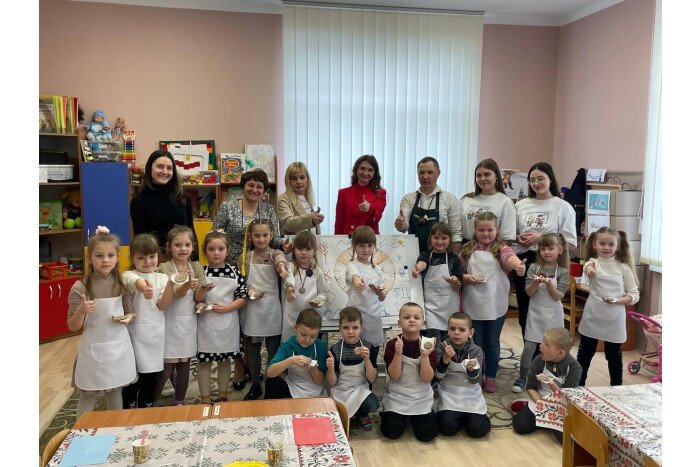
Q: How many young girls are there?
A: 11